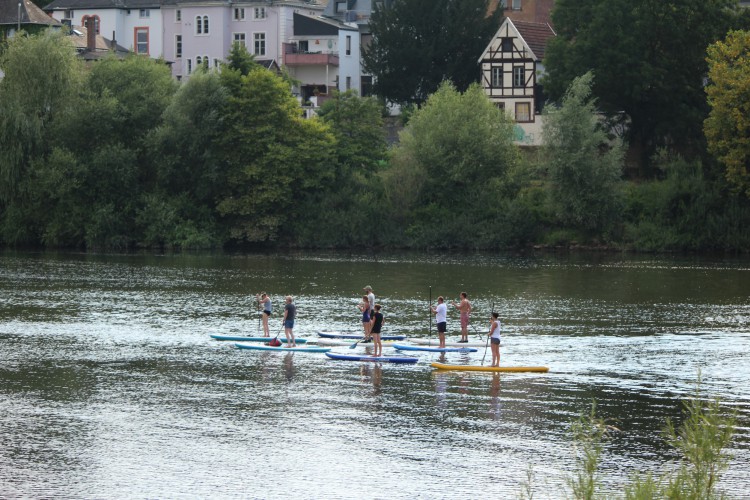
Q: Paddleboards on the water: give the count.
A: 8